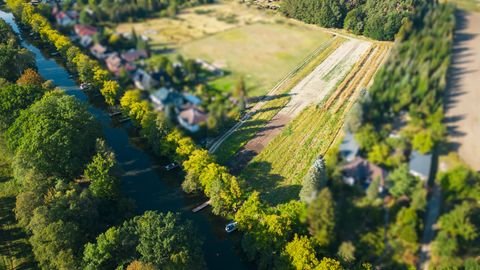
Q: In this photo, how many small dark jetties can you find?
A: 2